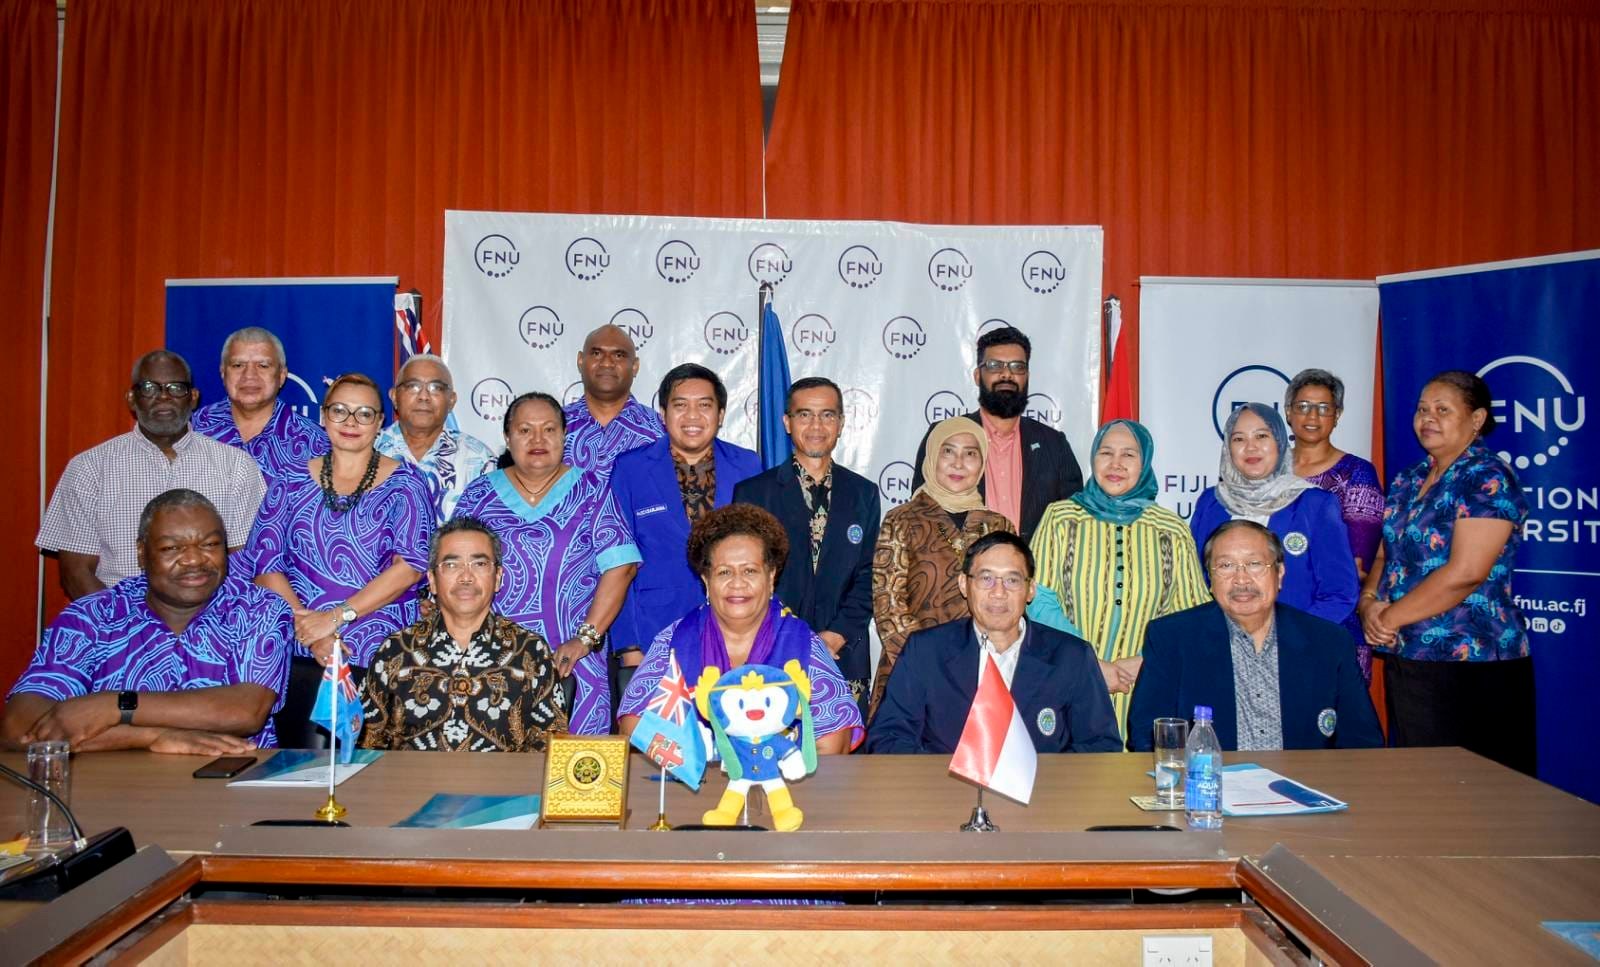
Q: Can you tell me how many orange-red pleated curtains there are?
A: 3